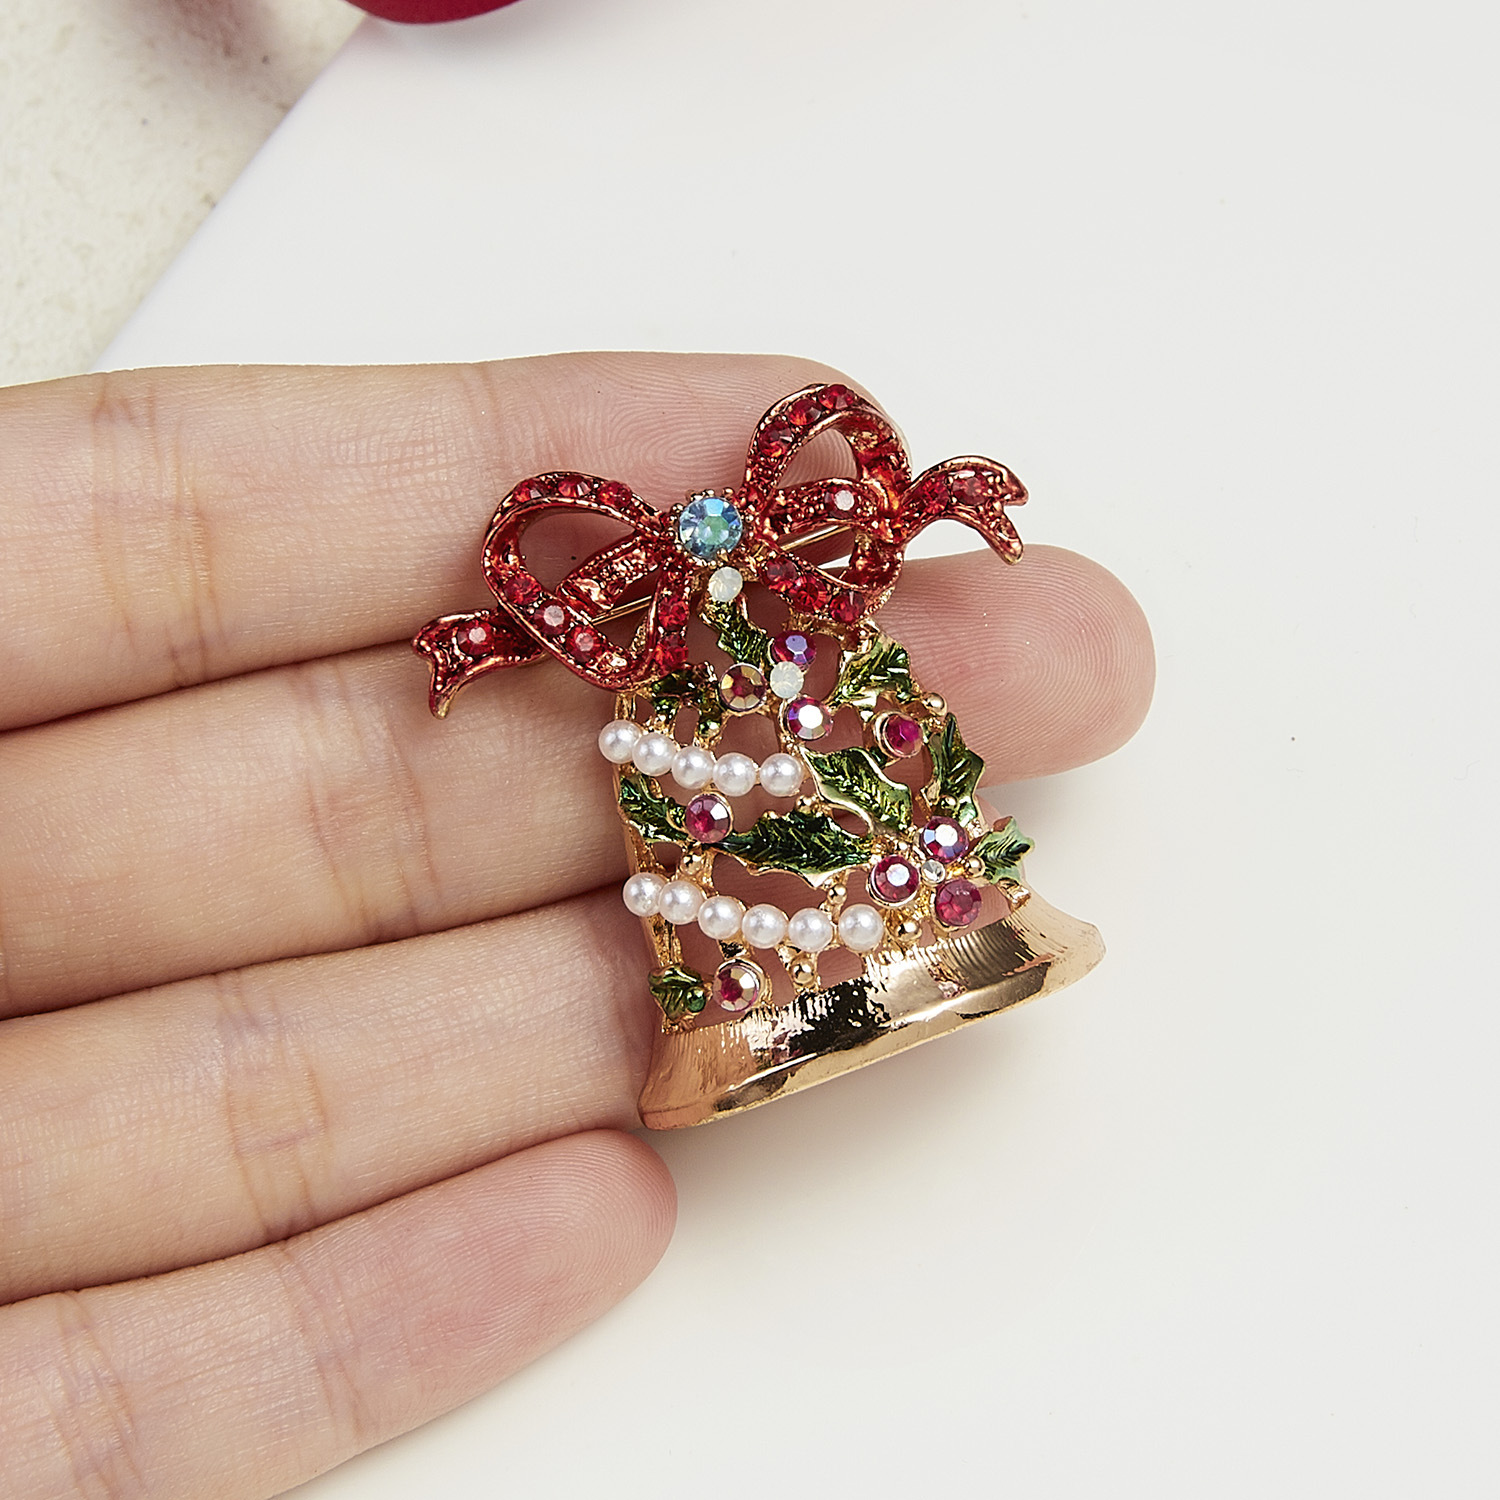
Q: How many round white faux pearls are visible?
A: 11